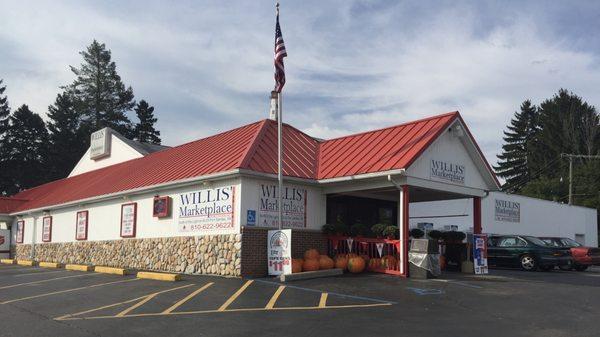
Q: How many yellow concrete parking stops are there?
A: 6